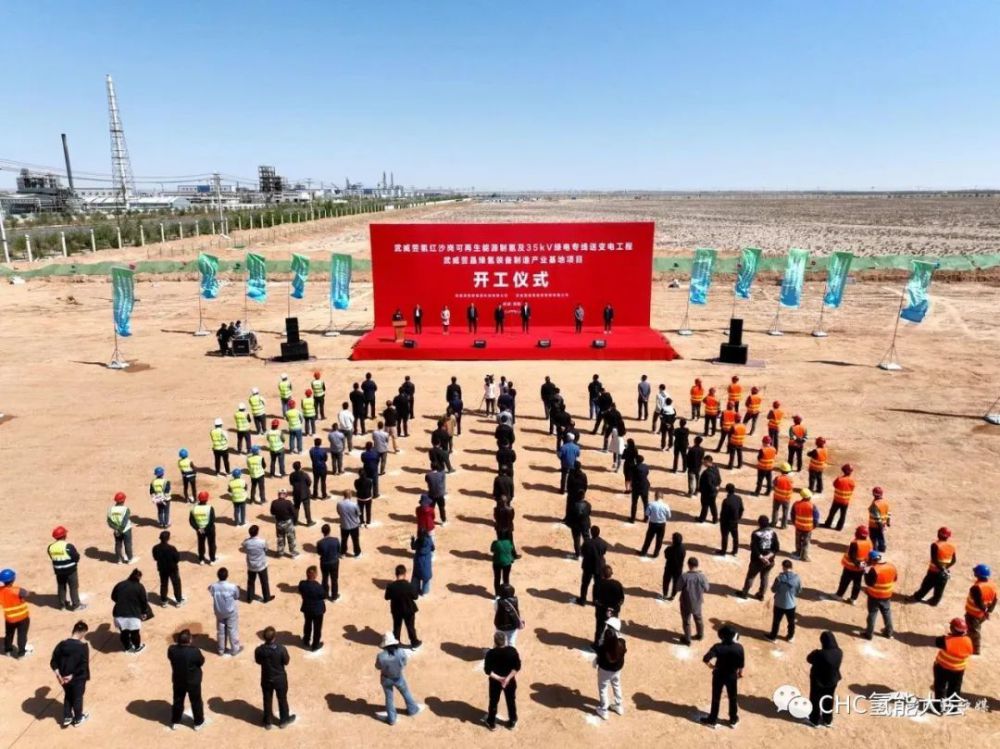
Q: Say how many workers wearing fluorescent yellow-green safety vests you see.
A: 15